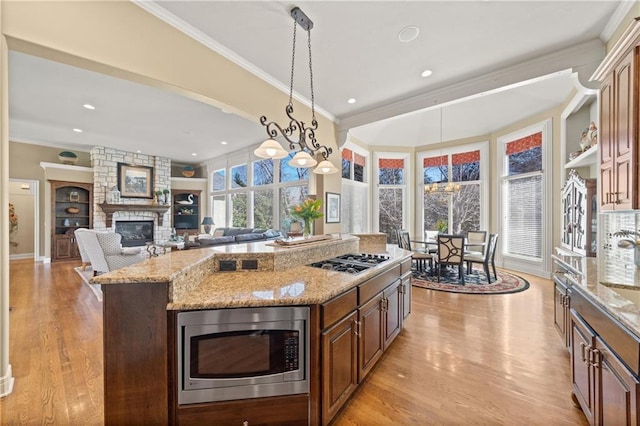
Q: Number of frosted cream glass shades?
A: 3